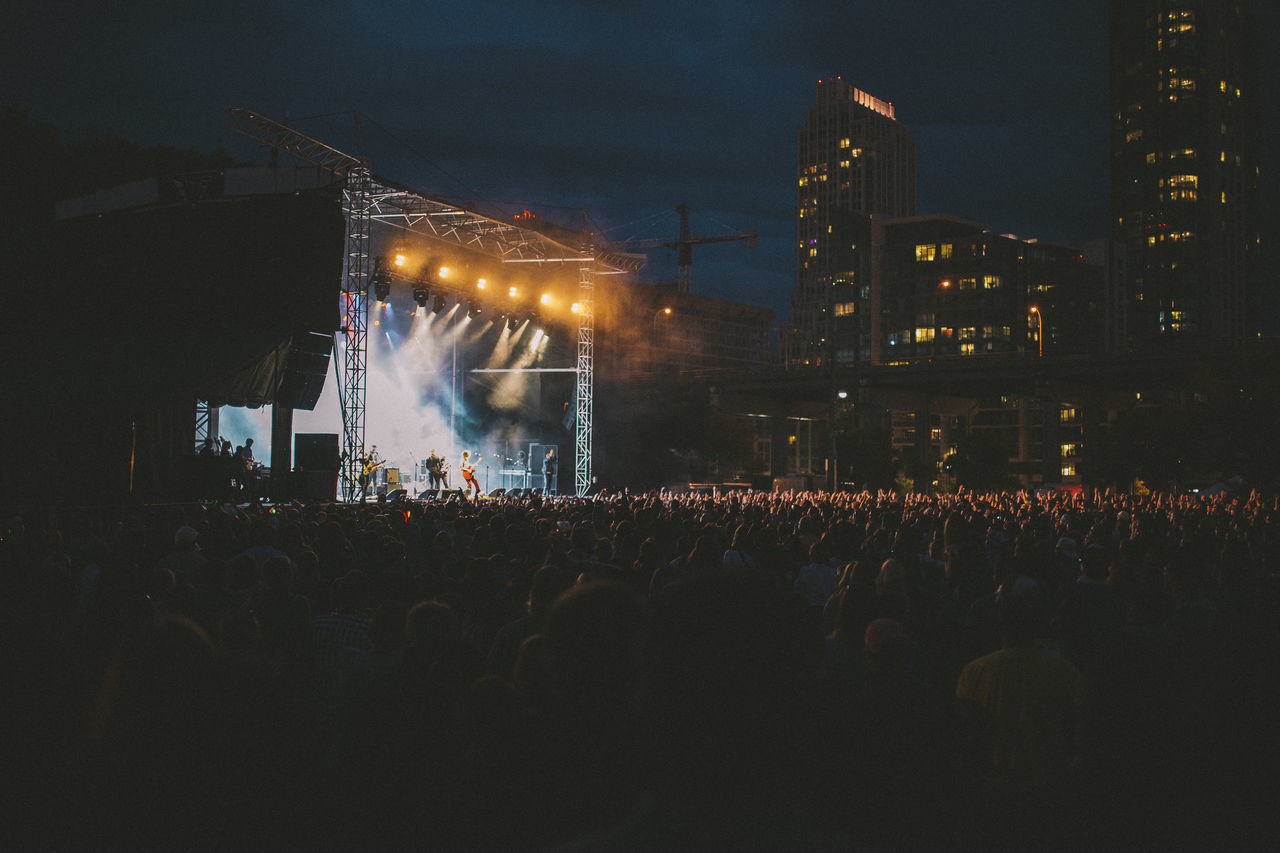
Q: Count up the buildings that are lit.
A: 3